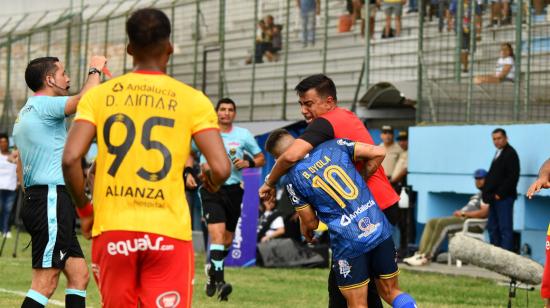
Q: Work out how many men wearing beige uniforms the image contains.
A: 2